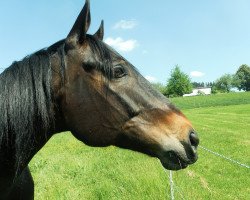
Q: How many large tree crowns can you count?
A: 3